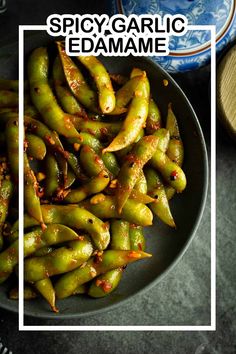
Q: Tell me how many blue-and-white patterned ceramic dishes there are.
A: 1